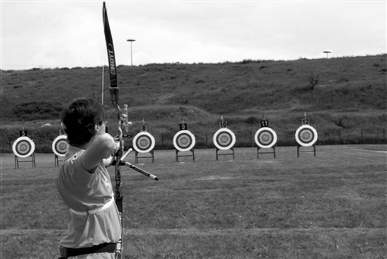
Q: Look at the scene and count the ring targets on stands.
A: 7